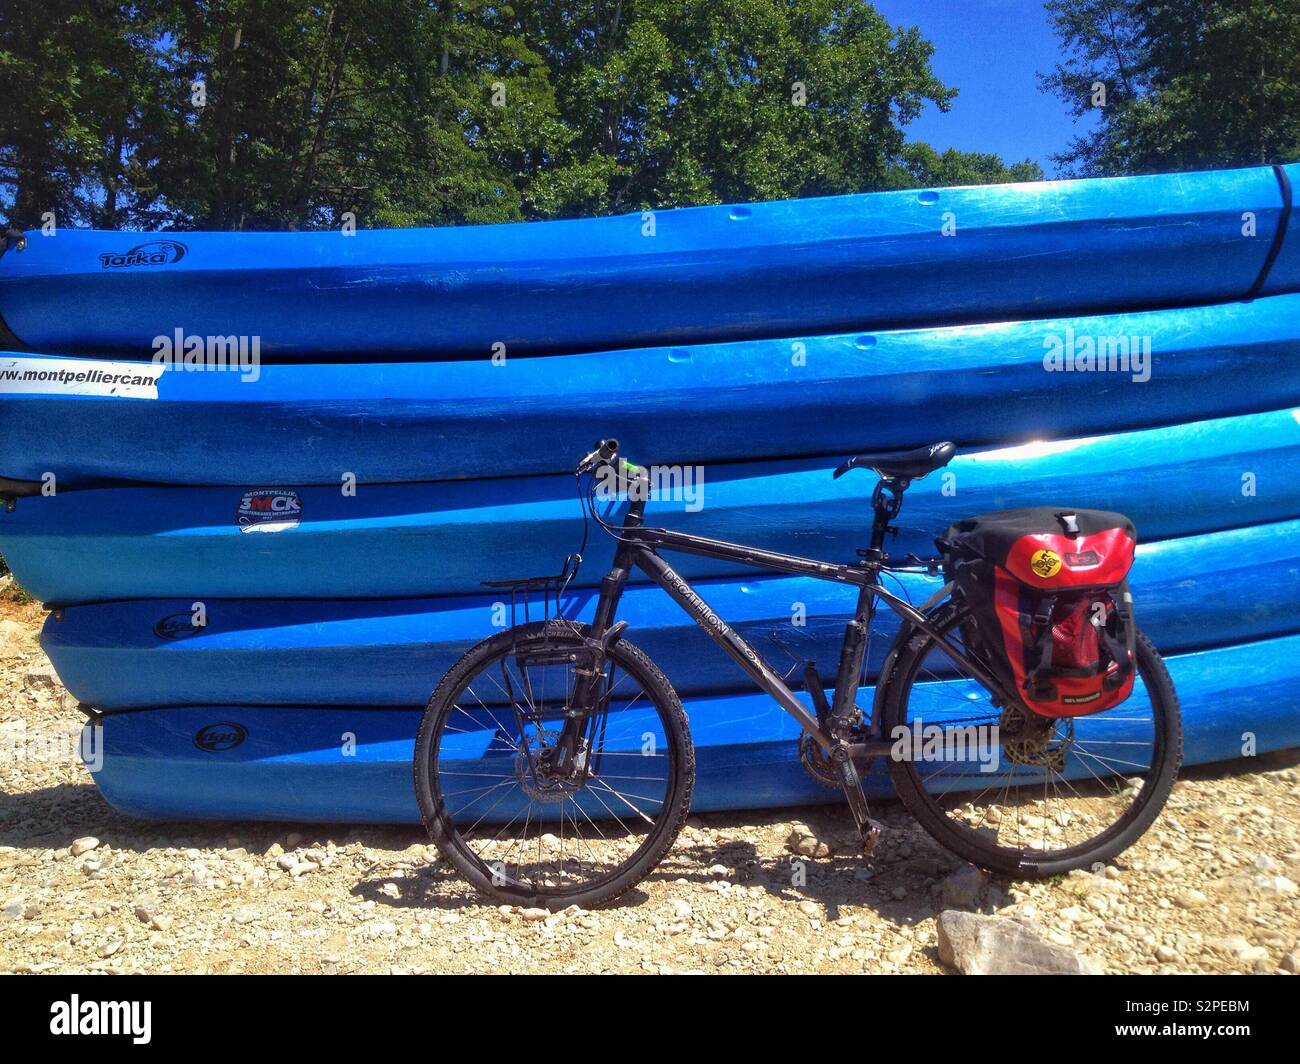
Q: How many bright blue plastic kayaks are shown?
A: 5